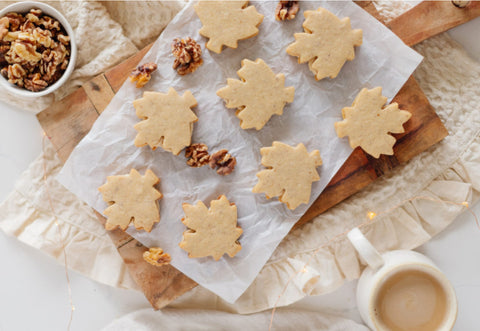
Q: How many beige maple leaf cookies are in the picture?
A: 8